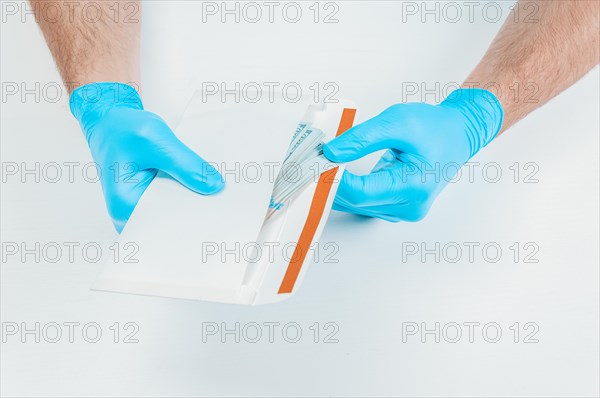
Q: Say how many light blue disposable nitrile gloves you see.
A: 2